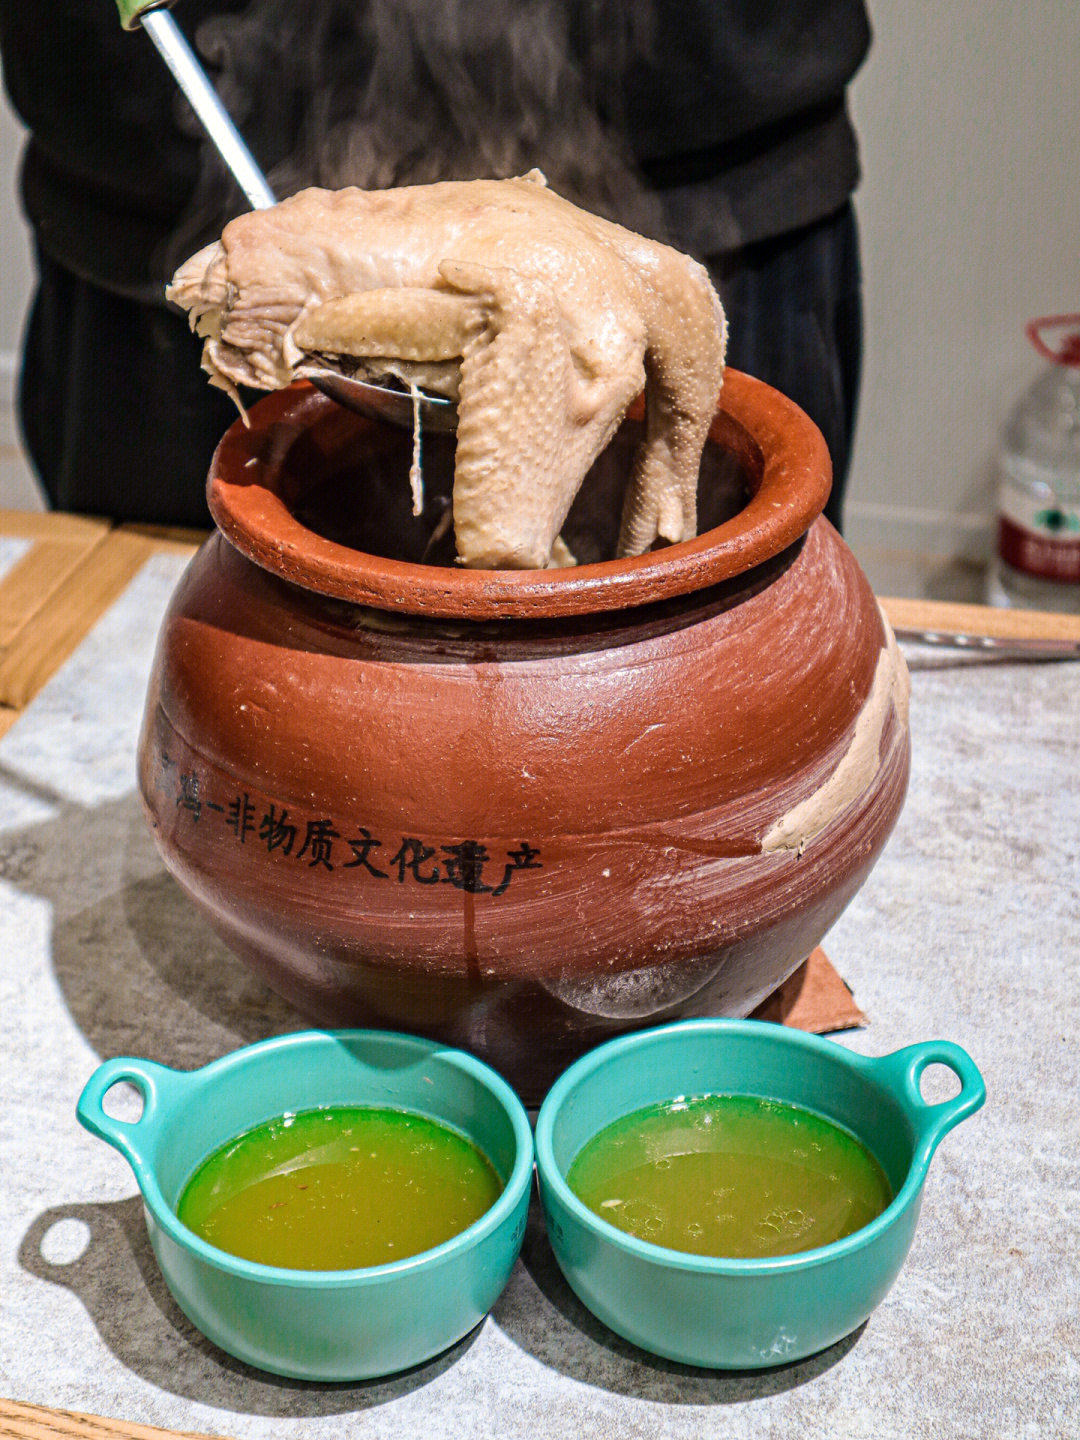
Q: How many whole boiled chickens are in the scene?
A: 1